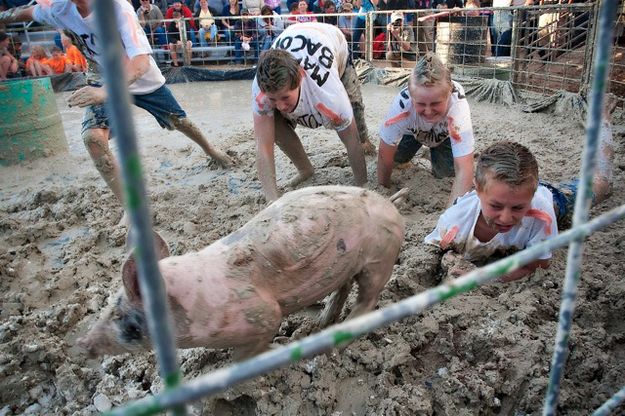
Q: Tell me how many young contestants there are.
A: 4